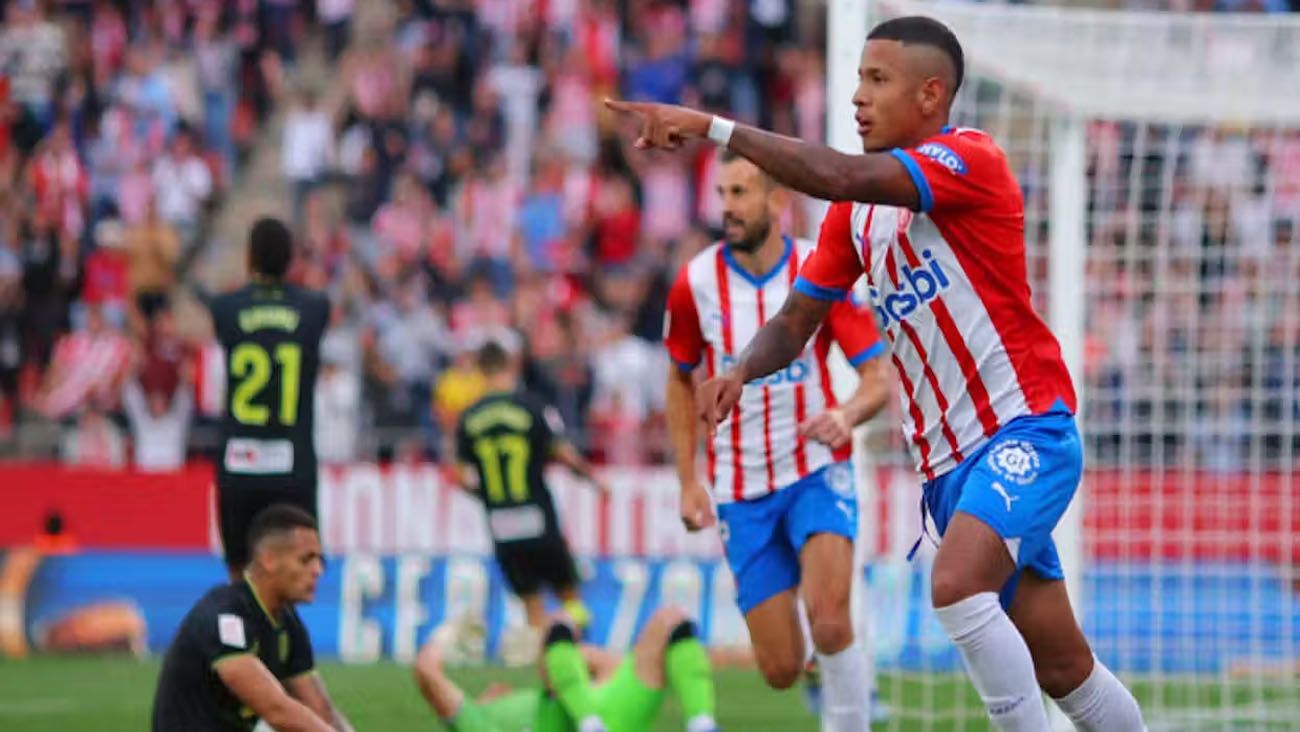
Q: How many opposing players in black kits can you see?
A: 3